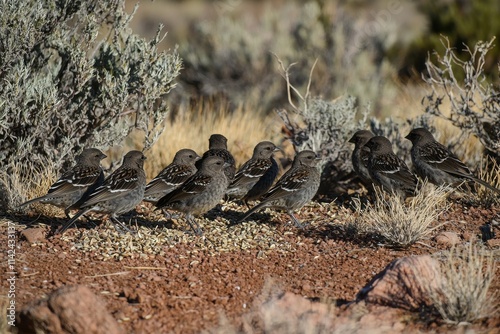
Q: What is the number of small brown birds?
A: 10